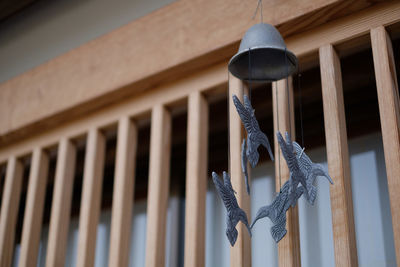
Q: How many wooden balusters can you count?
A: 11